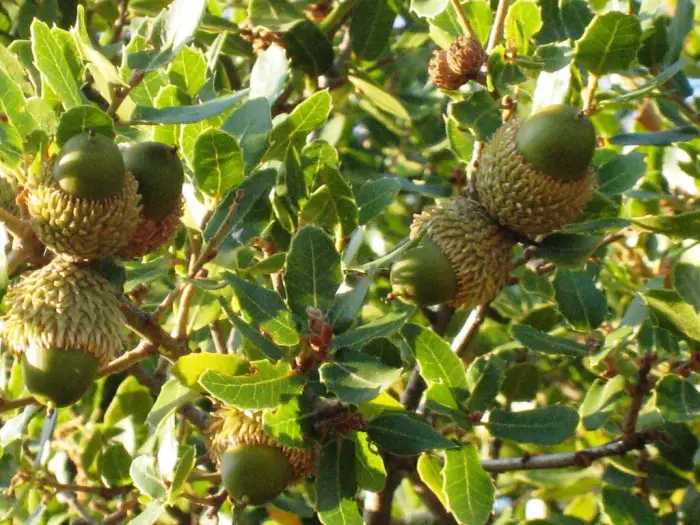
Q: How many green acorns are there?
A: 6